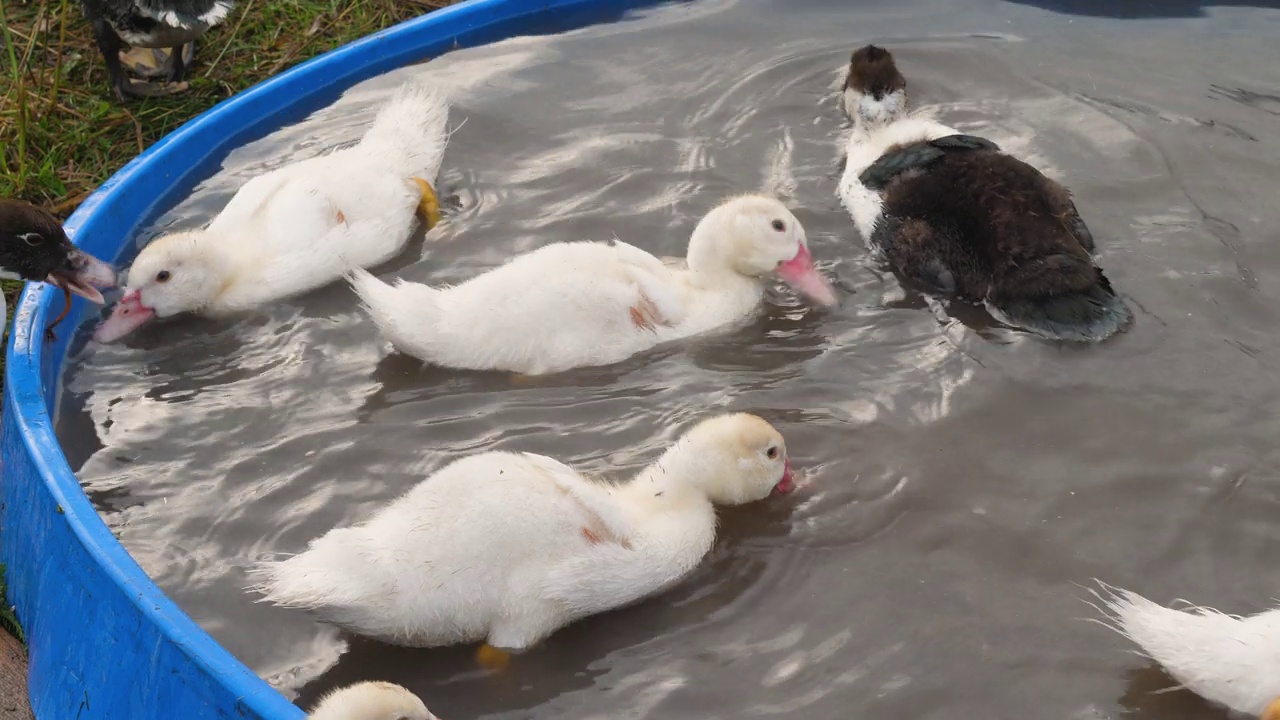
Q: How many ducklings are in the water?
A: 6